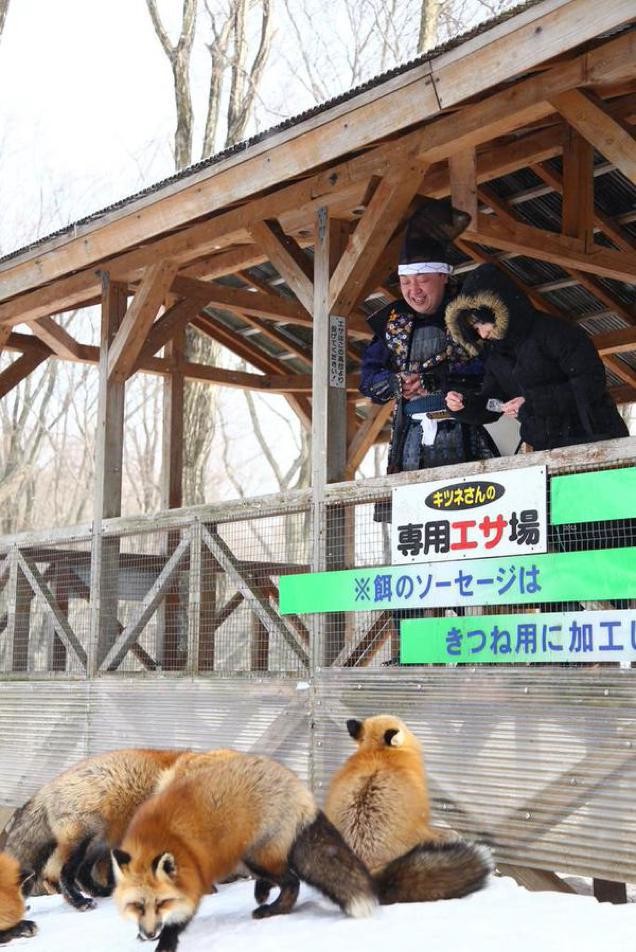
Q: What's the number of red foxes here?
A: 4